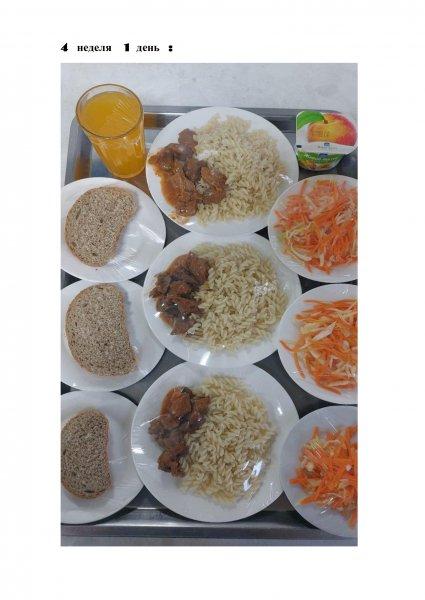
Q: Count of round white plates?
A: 9